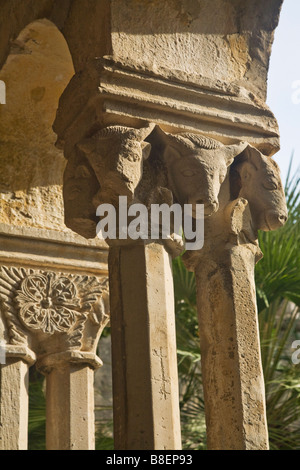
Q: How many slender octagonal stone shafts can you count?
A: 4